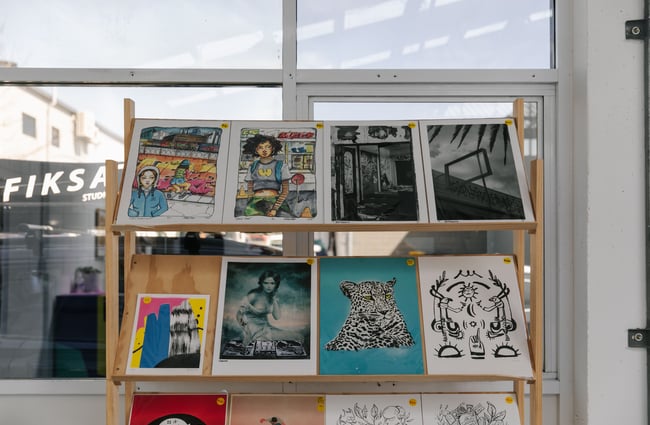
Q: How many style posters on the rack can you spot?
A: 12